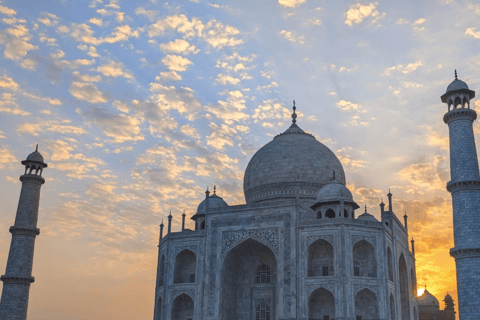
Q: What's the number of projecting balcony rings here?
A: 6